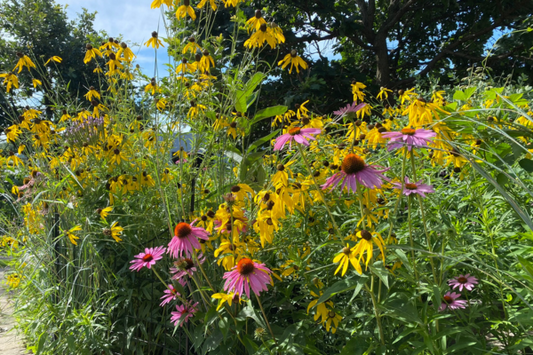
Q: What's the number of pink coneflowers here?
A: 13